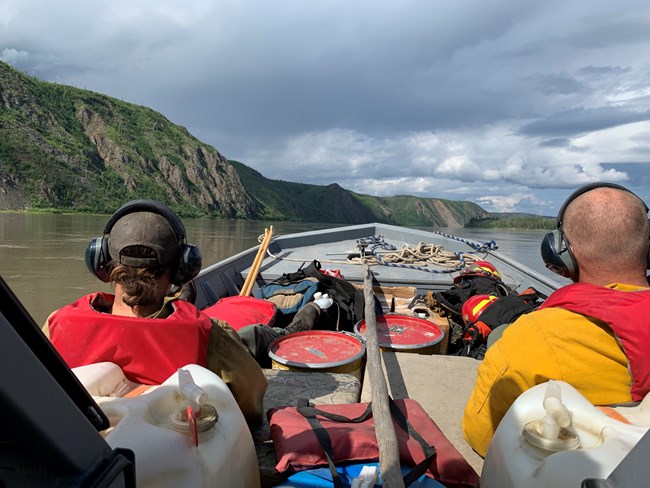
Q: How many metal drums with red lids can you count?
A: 2